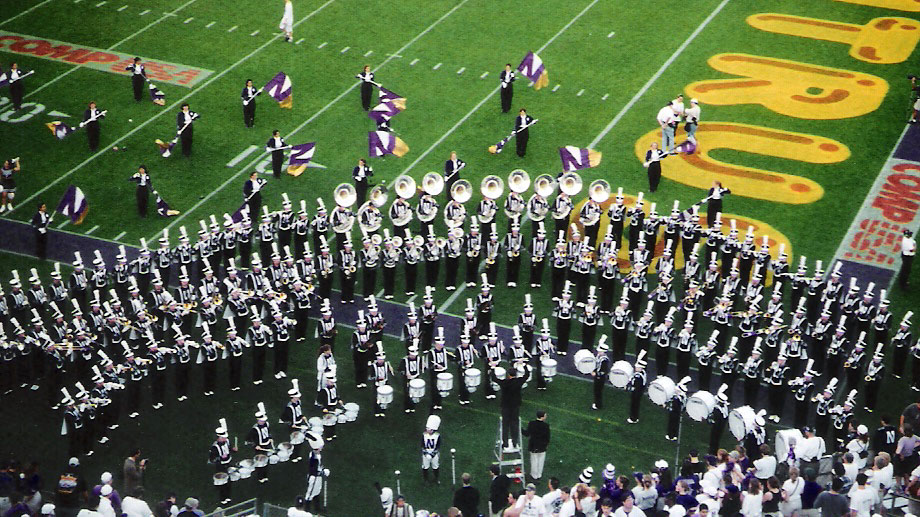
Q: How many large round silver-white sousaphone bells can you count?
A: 10